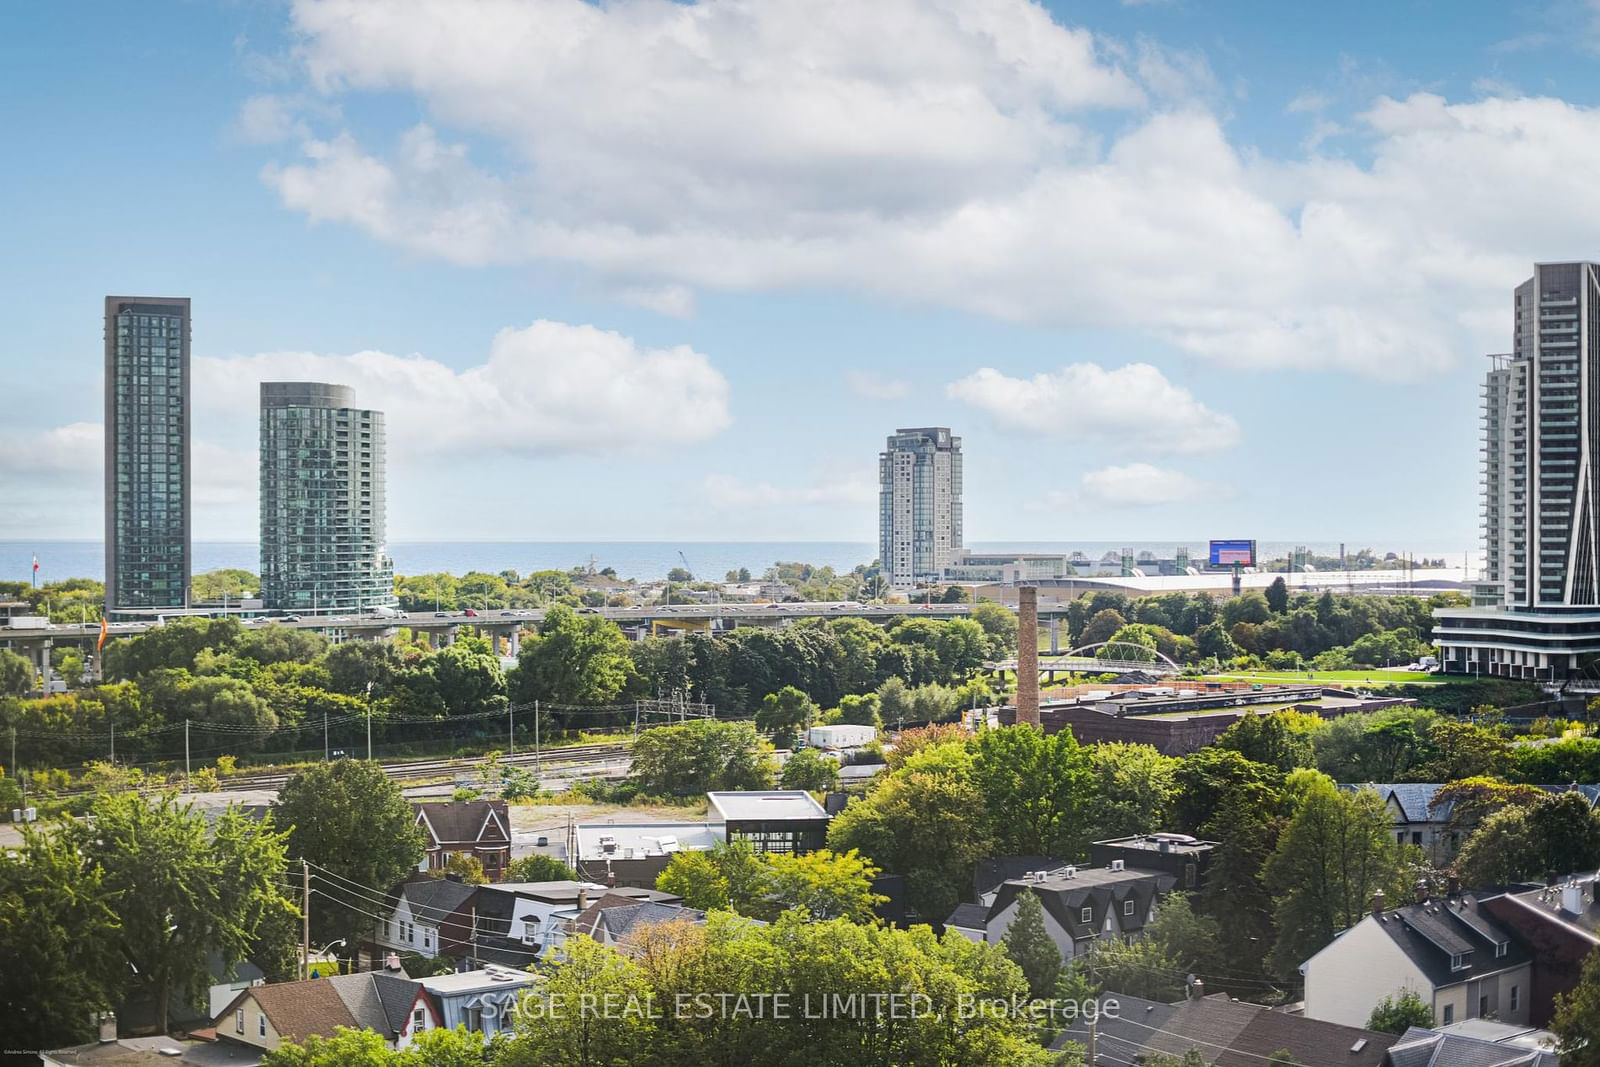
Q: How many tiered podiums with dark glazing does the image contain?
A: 1